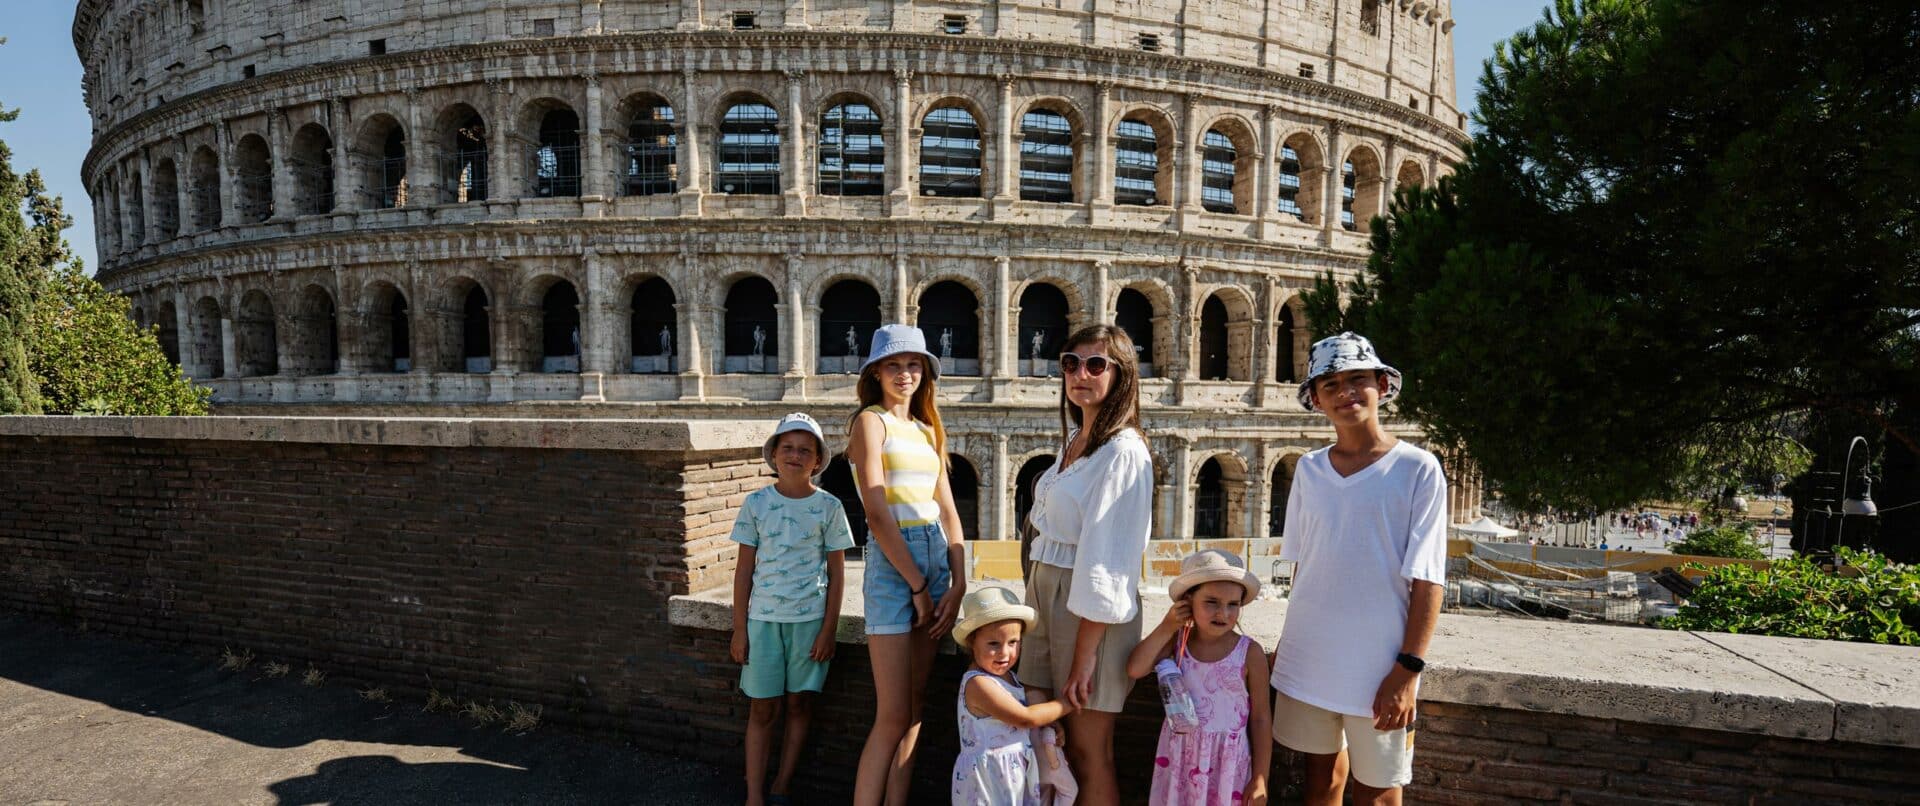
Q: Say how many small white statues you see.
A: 6